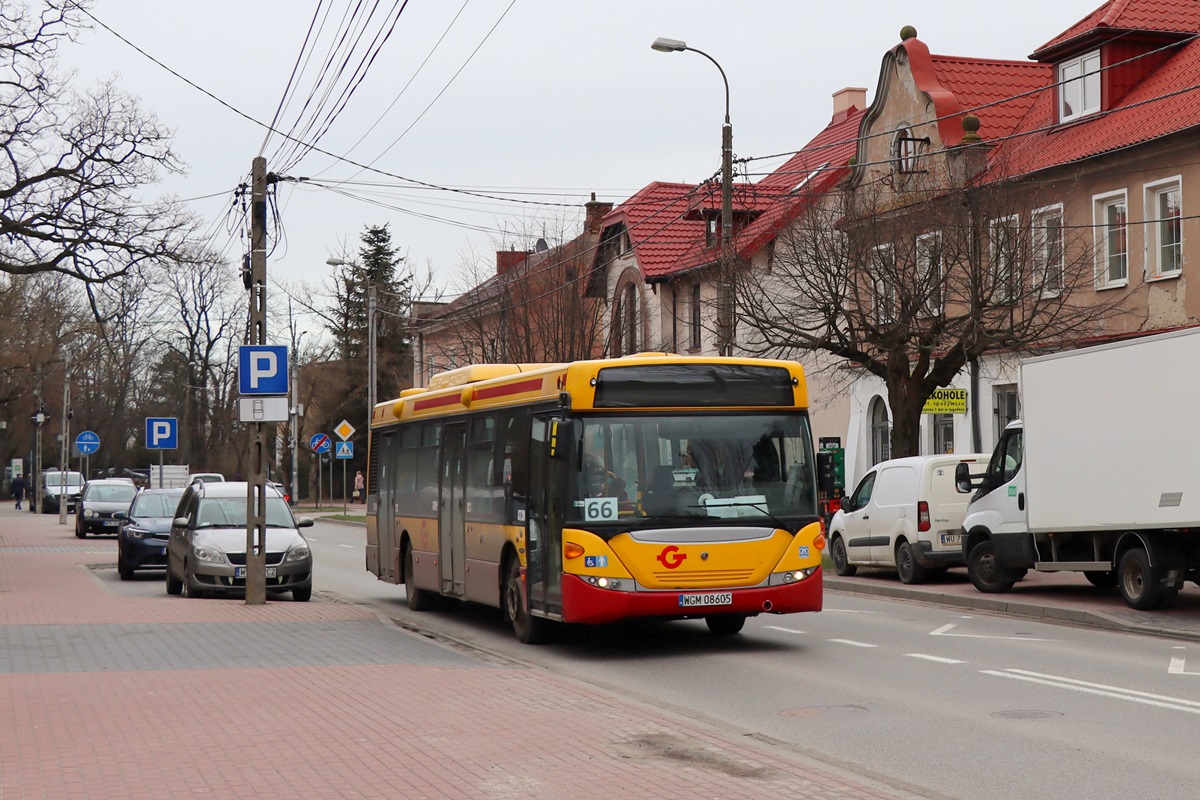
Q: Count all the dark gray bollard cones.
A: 0